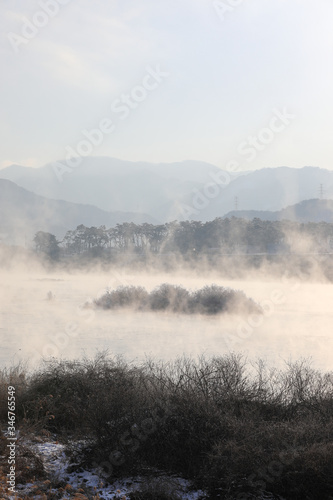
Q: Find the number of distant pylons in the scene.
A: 2